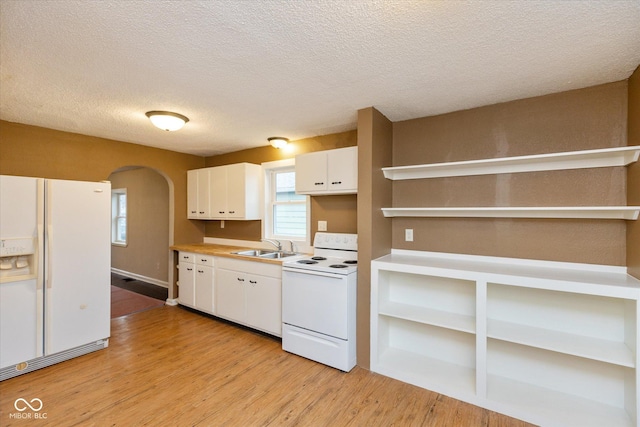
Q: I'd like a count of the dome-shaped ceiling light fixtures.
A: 2